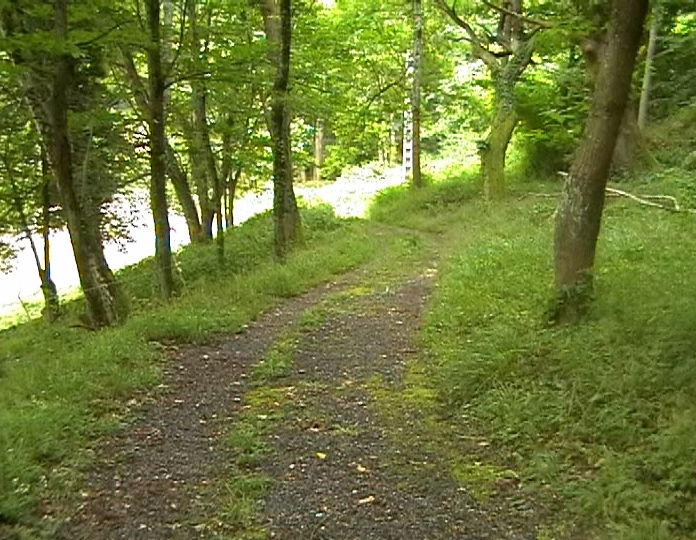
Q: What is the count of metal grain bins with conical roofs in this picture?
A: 0